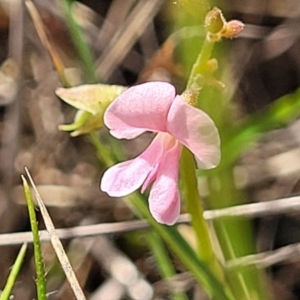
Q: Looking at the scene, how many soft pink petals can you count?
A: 4